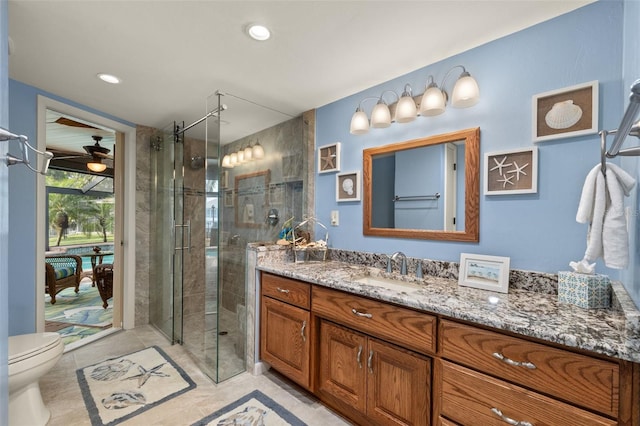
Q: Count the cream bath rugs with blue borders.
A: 2